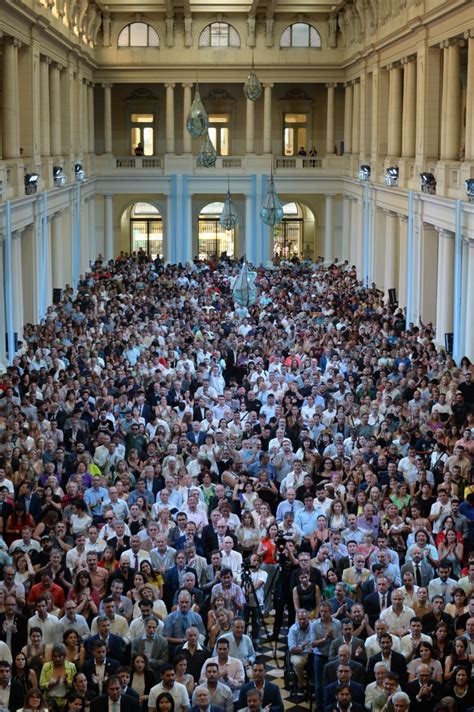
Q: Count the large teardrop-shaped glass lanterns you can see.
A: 6